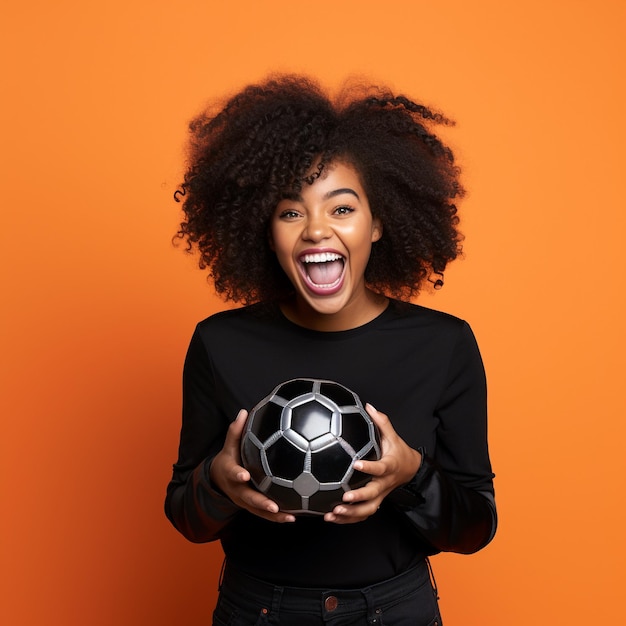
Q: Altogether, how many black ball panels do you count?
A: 11